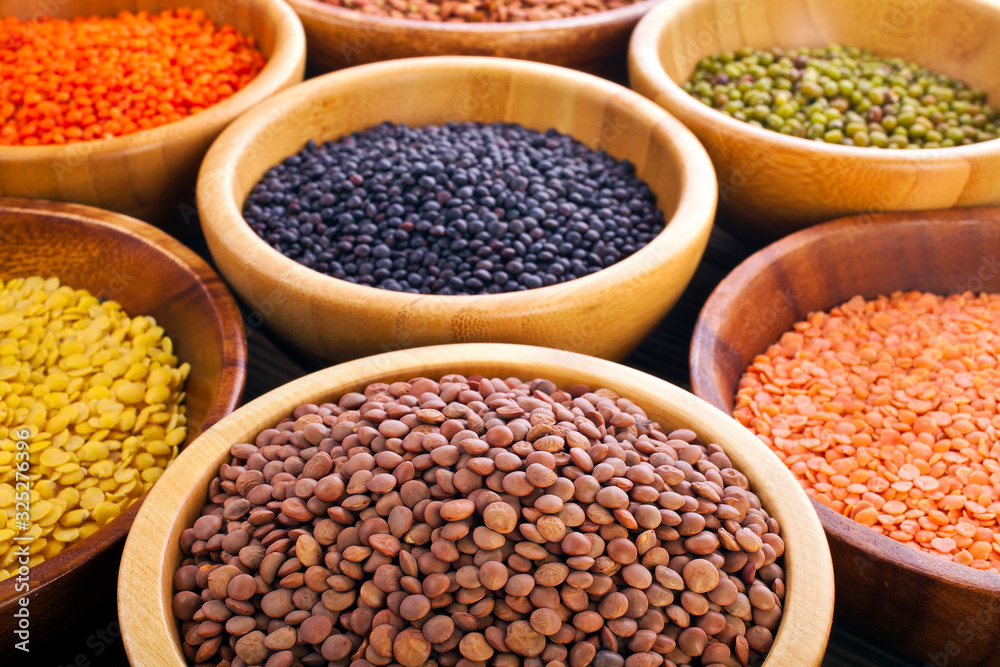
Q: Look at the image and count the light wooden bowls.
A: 4